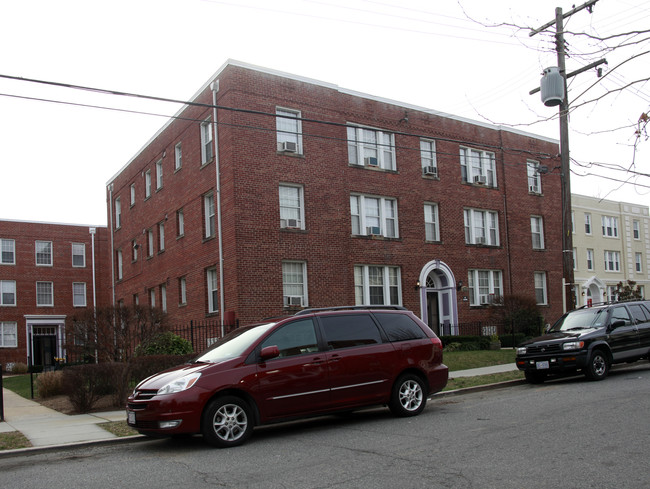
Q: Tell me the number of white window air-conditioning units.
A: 10